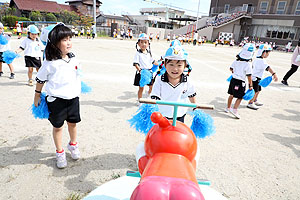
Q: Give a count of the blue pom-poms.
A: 12